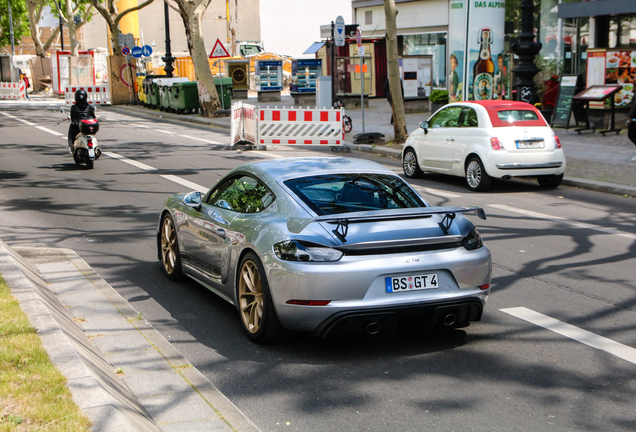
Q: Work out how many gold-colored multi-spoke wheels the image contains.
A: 2